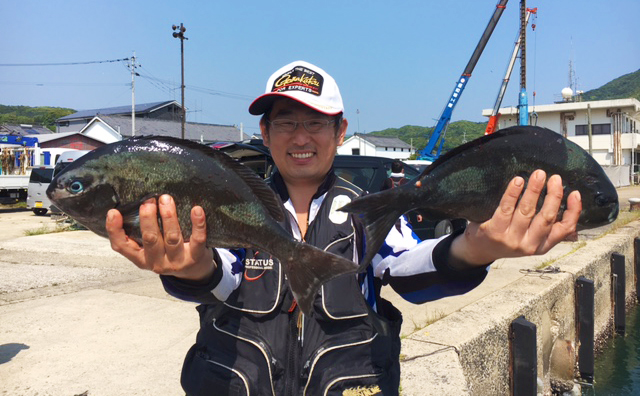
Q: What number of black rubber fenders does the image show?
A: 4